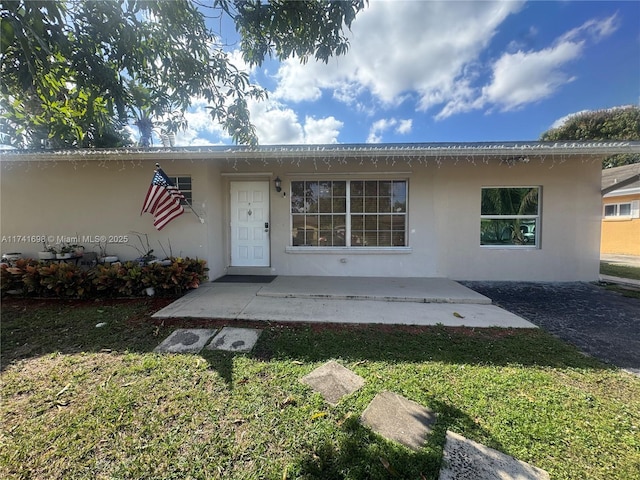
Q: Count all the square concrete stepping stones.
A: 5